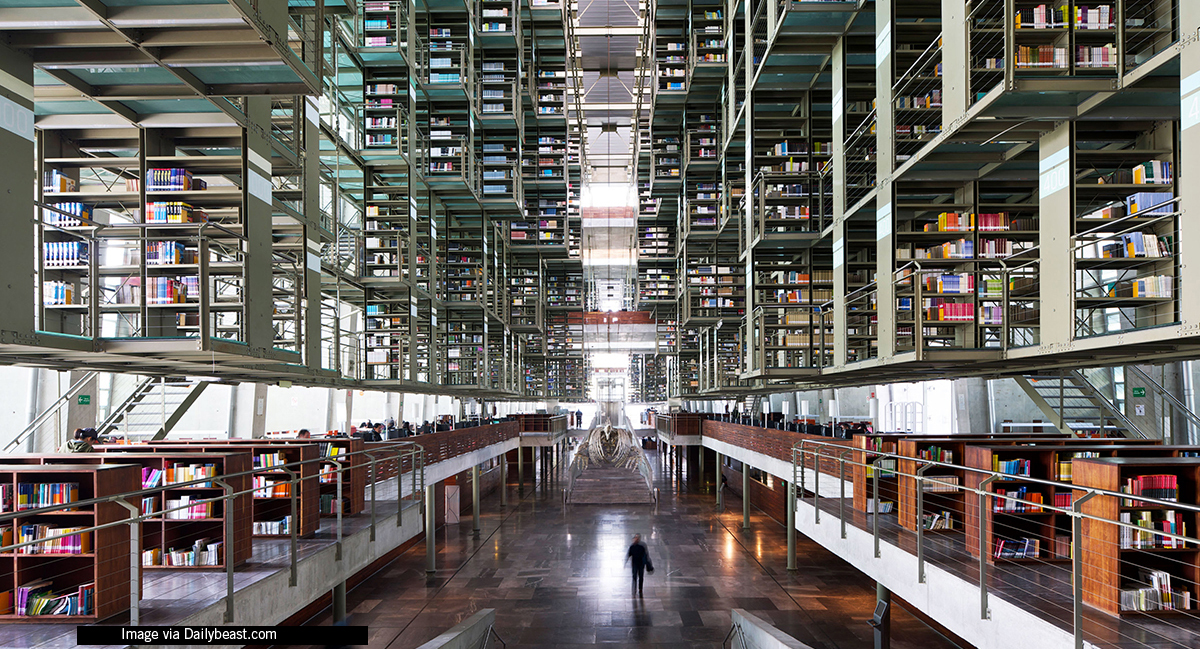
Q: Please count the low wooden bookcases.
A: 8